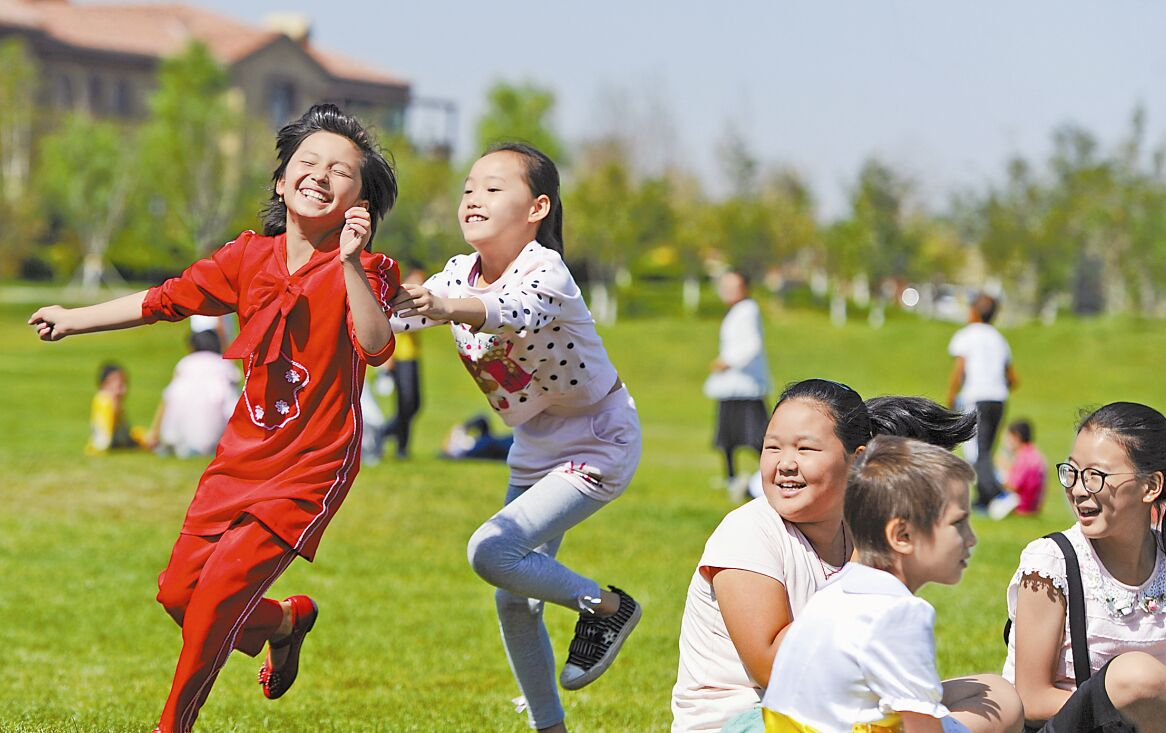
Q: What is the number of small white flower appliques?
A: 3